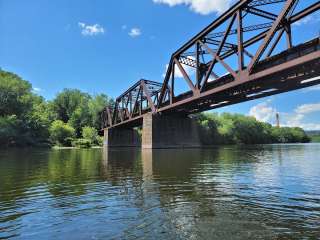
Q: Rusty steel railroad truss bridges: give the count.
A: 1